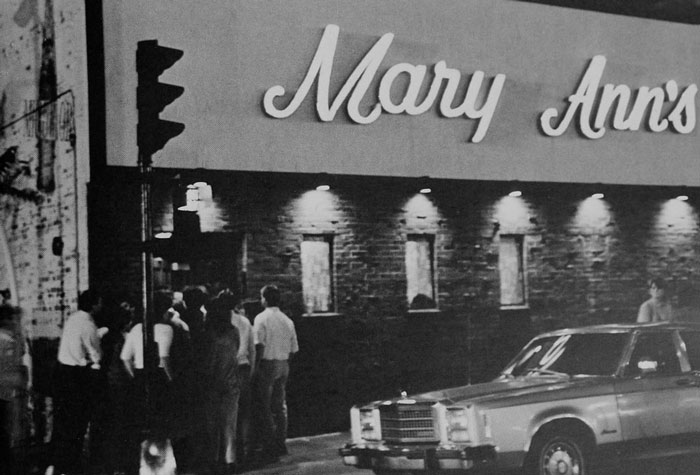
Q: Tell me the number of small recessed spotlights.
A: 5